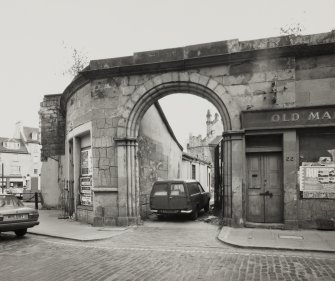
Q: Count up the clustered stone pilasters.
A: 2